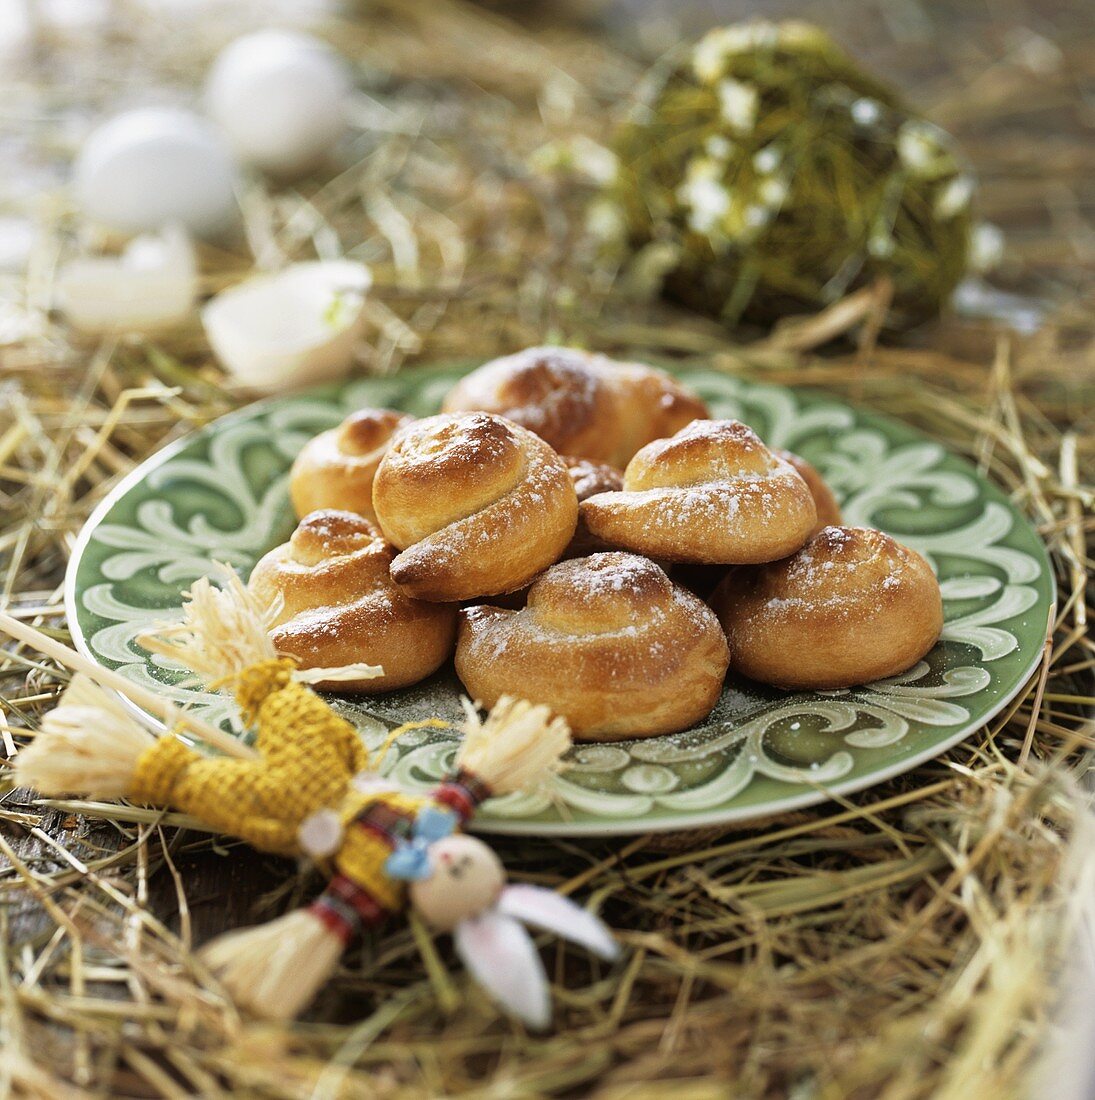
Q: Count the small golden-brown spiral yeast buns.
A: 9